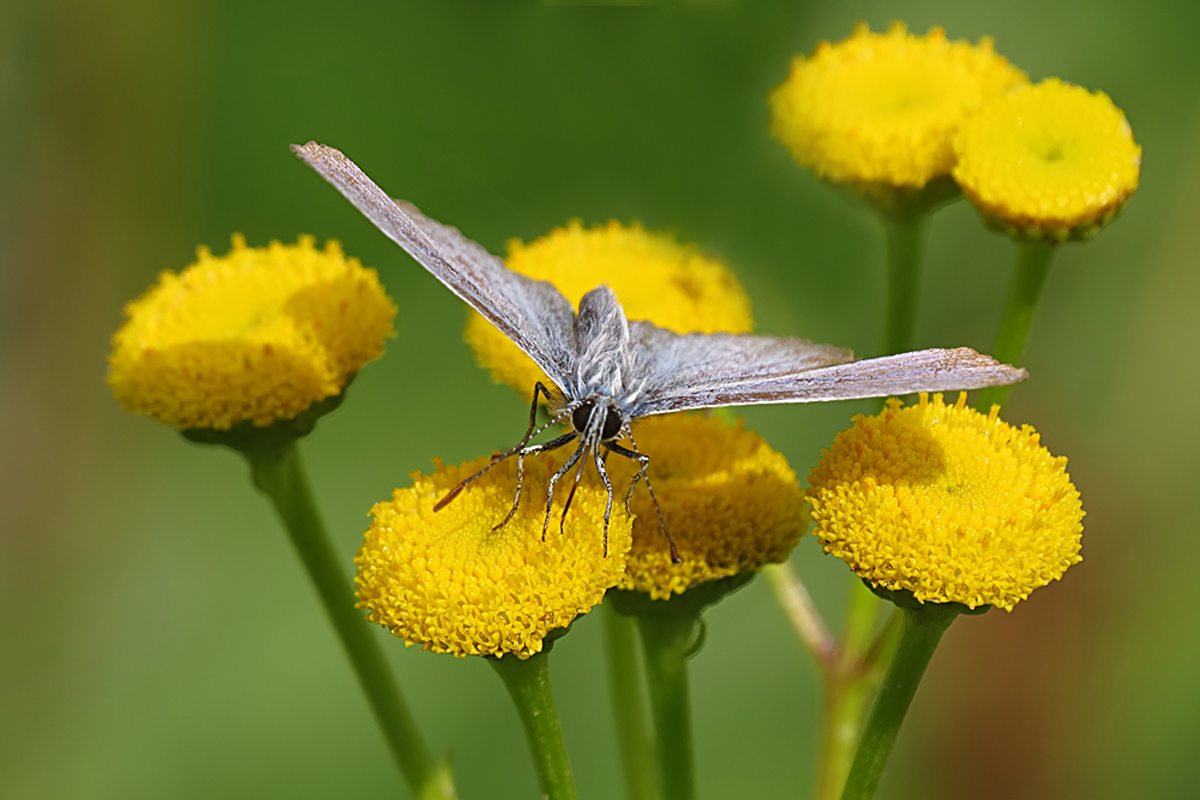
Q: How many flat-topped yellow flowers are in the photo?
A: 7